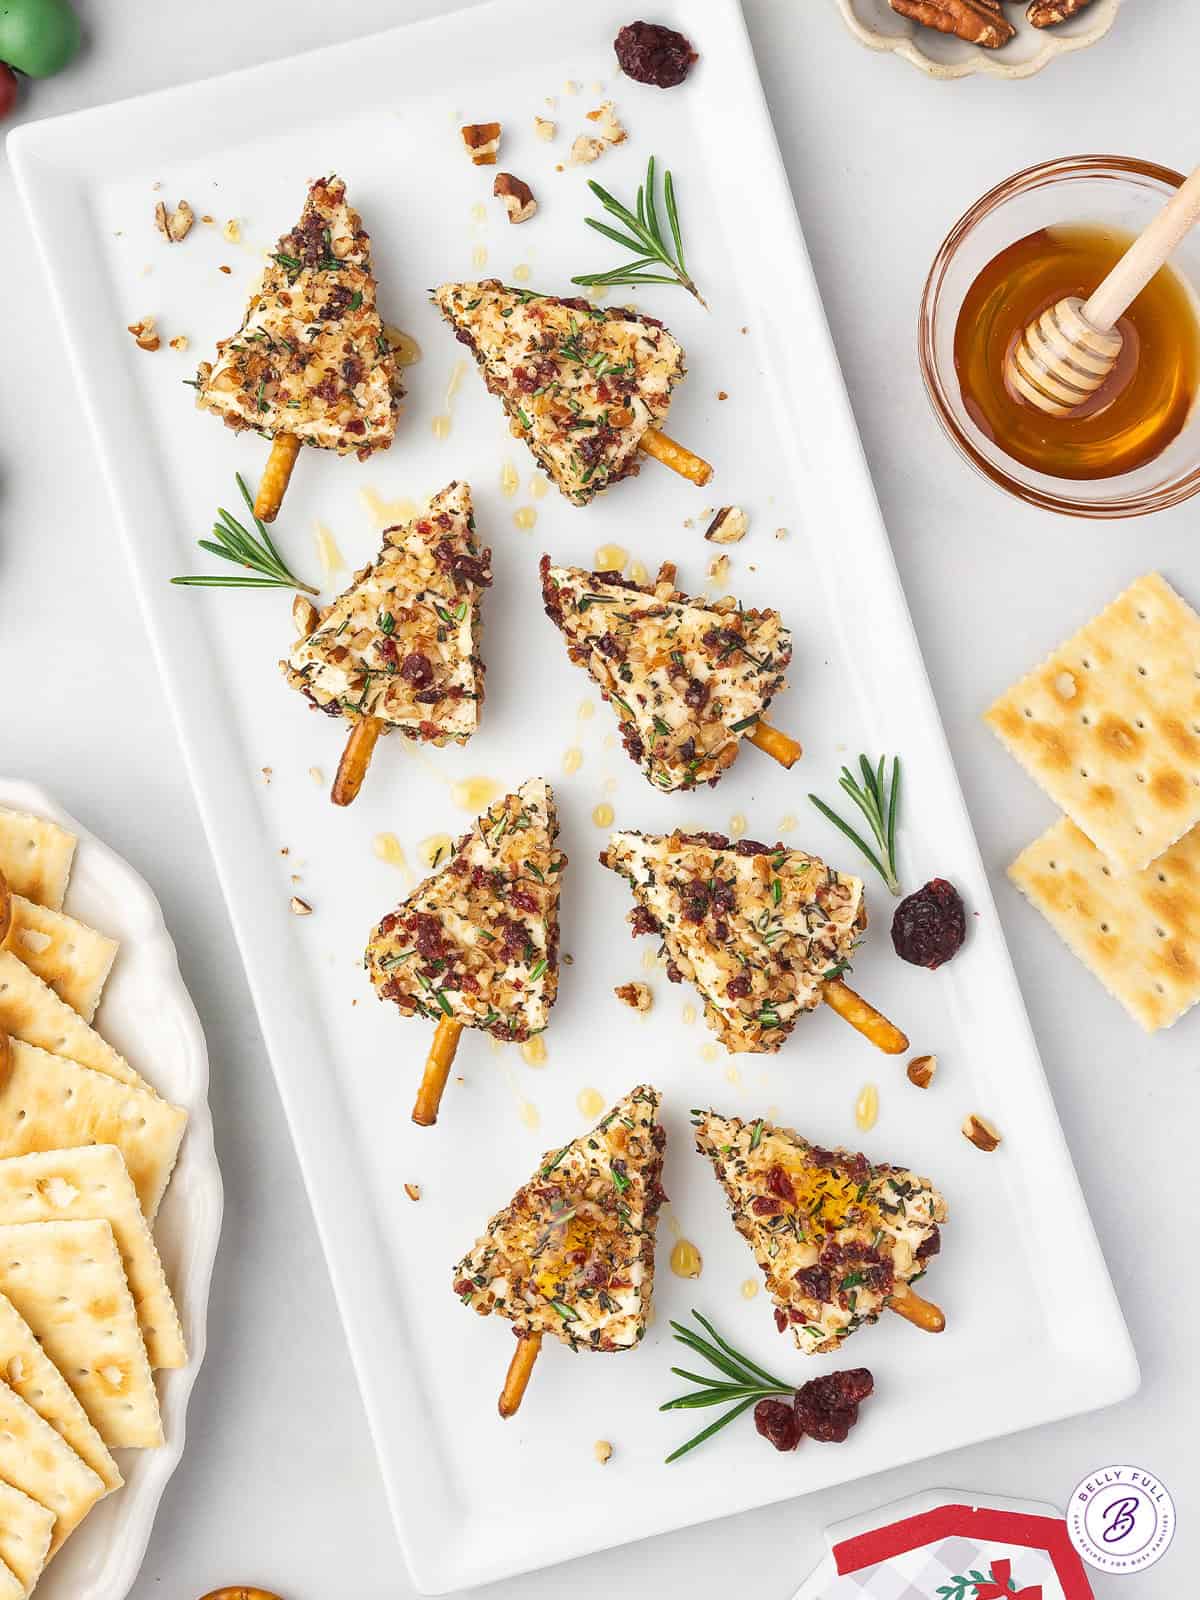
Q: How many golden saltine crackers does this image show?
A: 12